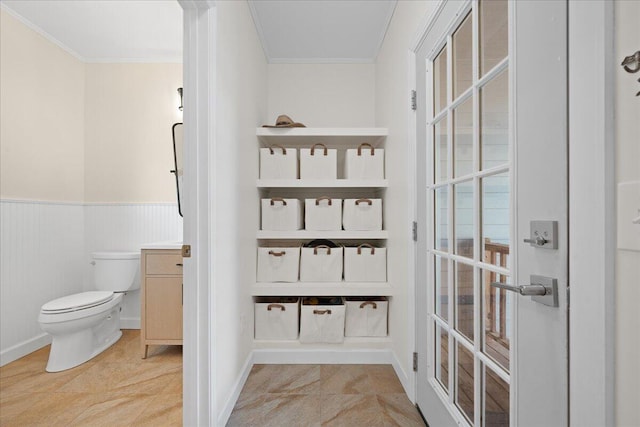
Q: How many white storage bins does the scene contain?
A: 12